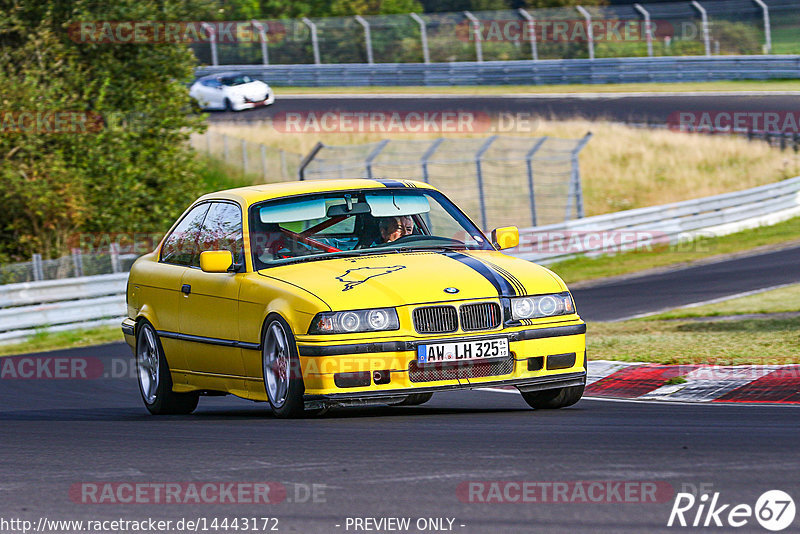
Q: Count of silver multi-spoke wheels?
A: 2